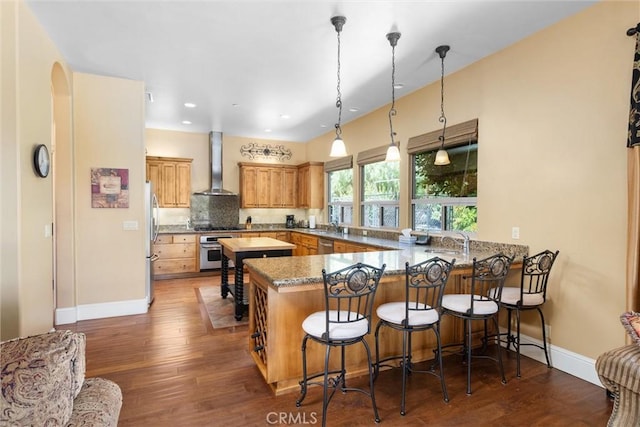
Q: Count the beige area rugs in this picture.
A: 1